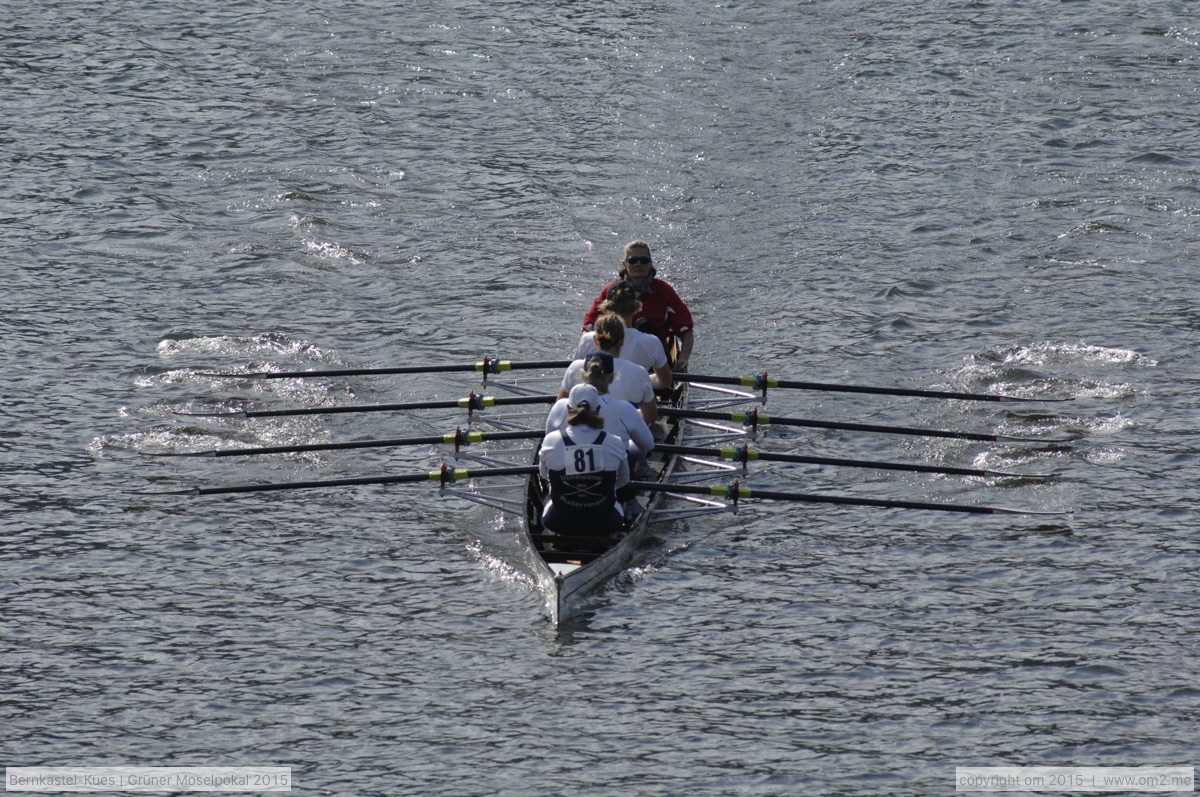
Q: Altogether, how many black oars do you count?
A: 8